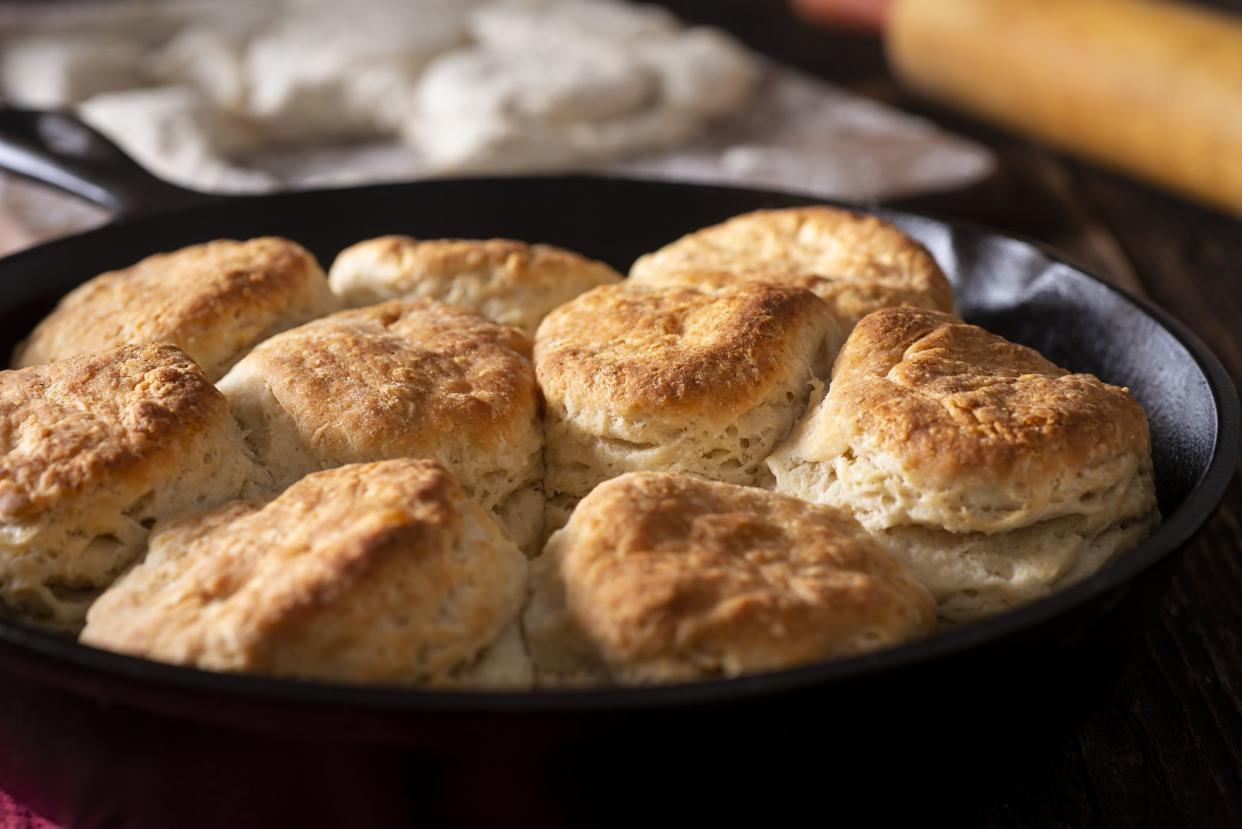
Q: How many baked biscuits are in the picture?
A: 9